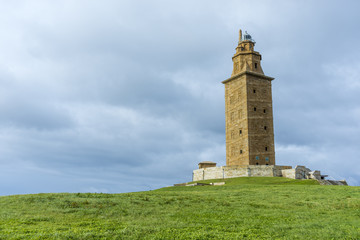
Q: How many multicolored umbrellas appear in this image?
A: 0